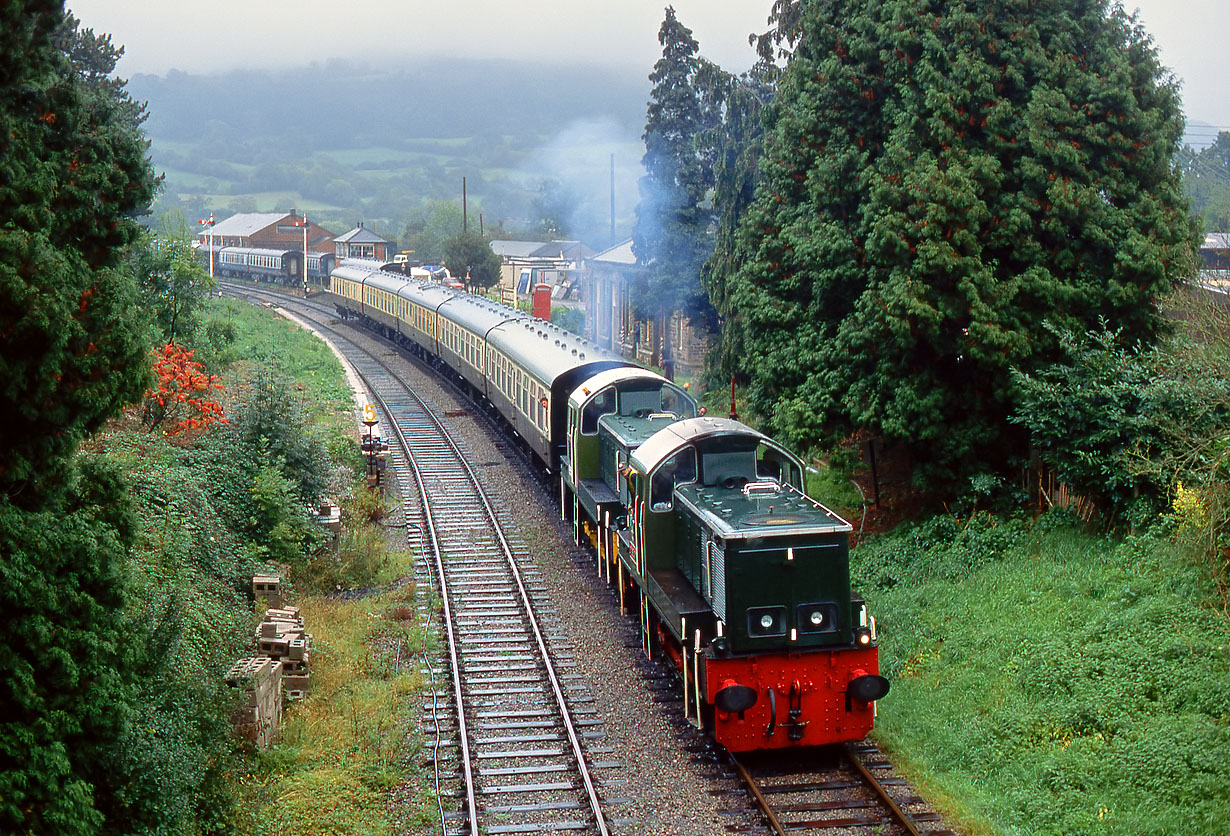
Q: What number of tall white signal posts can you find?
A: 2